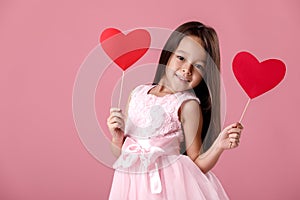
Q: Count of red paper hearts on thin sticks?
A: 2